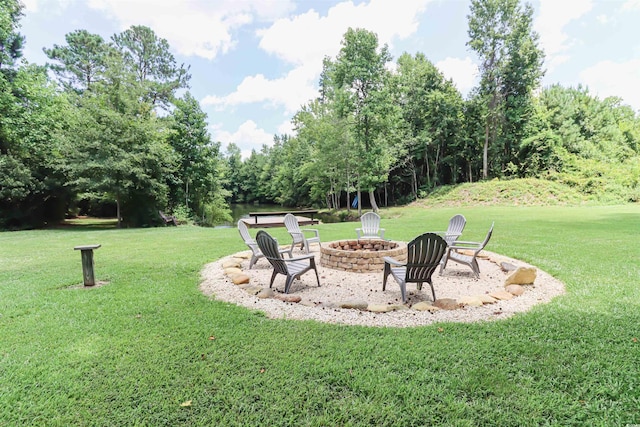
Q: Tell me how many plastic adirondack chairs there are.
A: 7